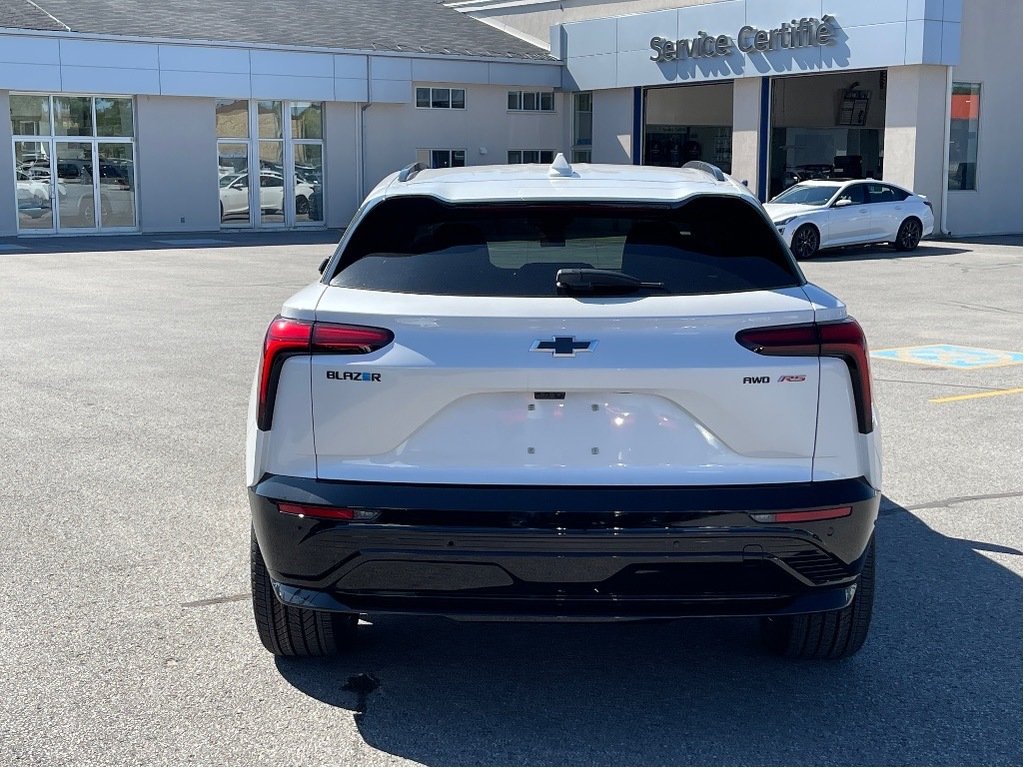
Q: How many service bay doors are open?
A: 2